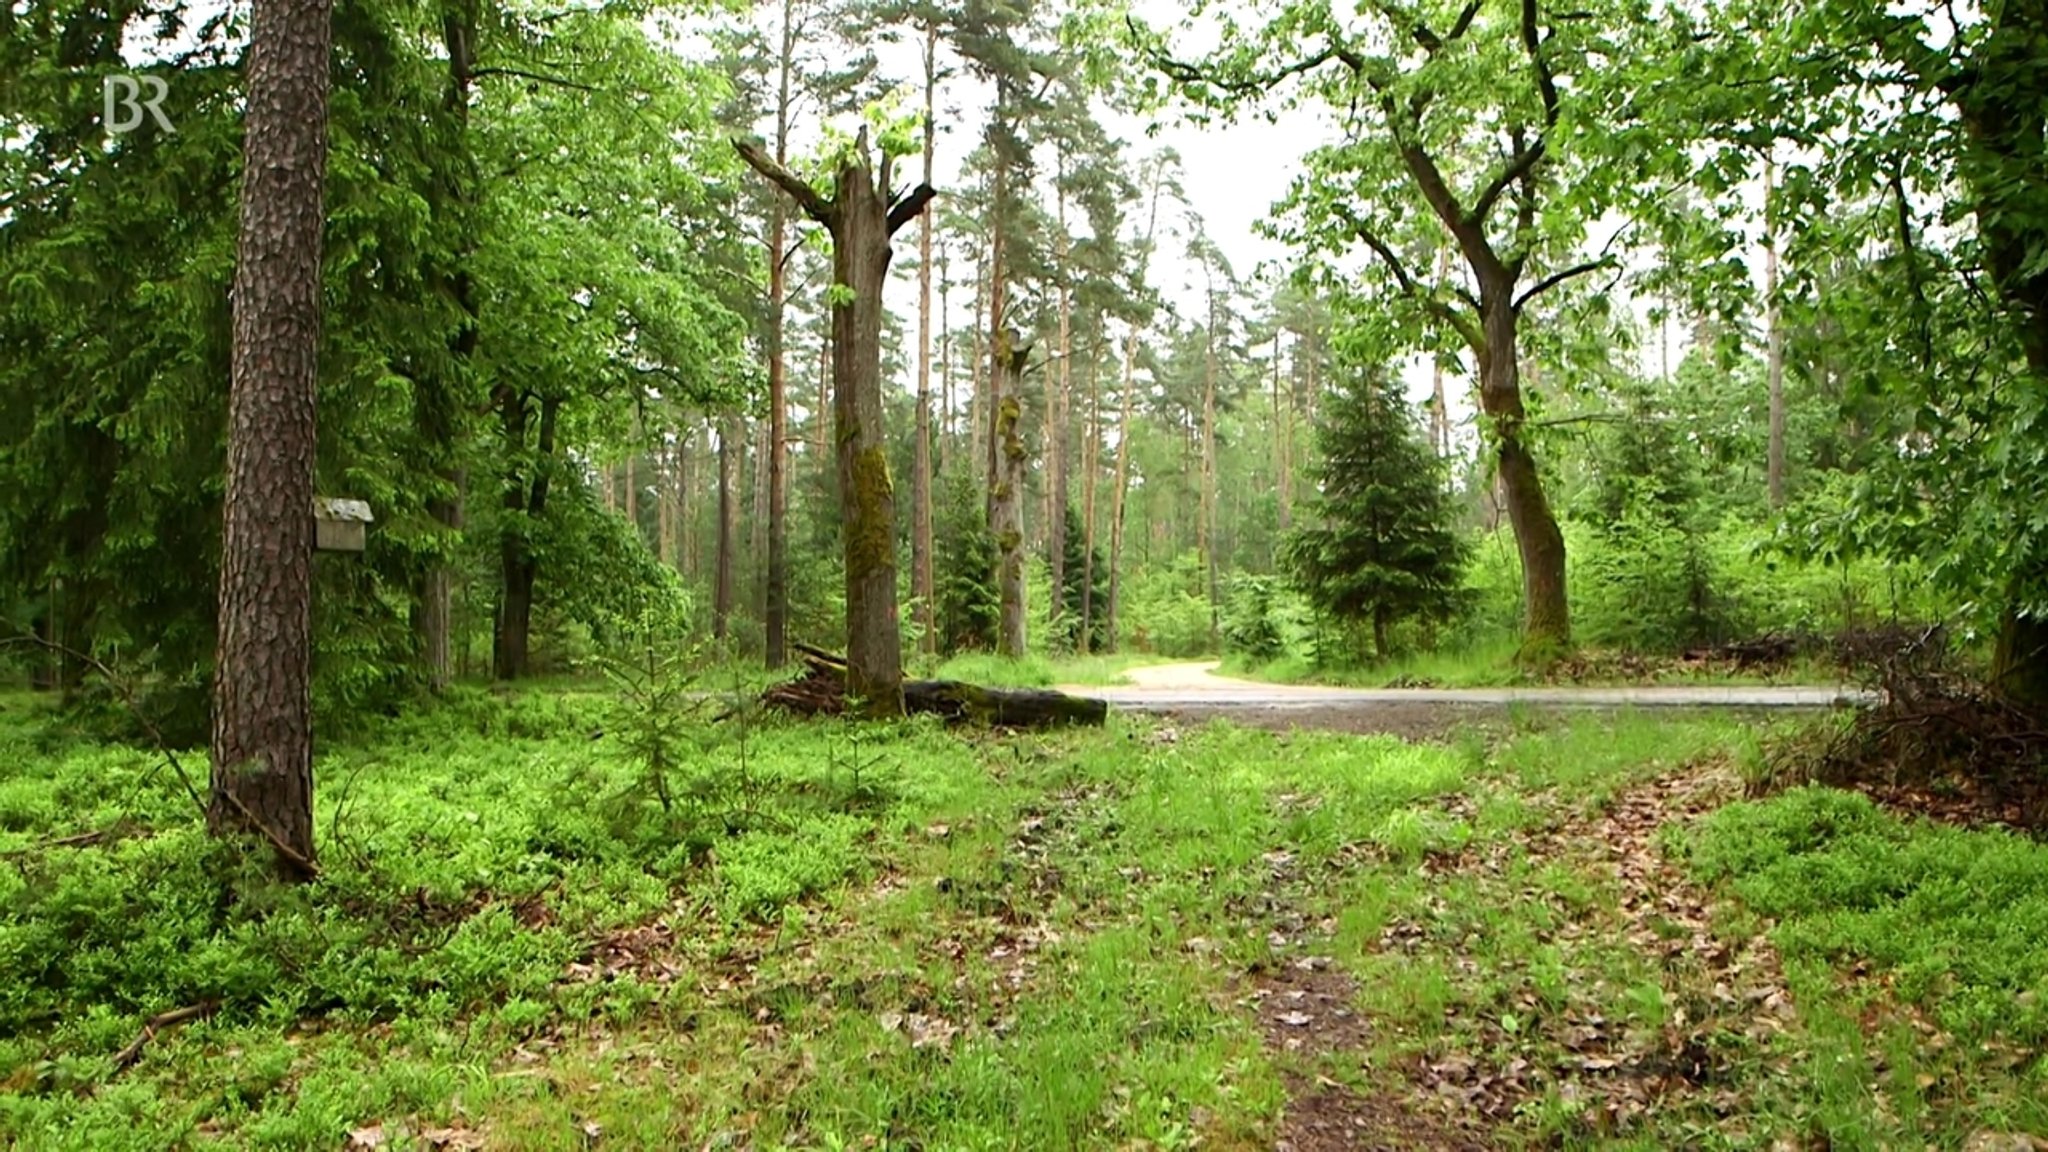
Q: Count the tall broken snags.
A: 2